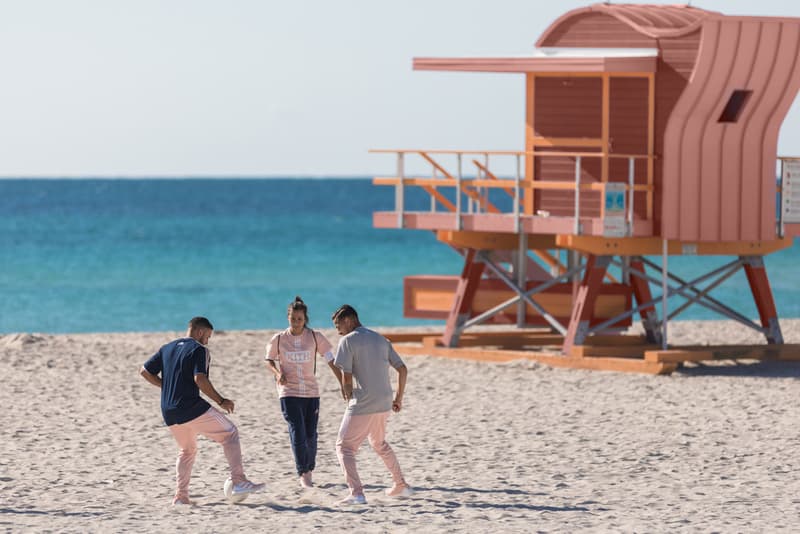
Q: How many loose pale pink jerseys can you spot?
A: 1